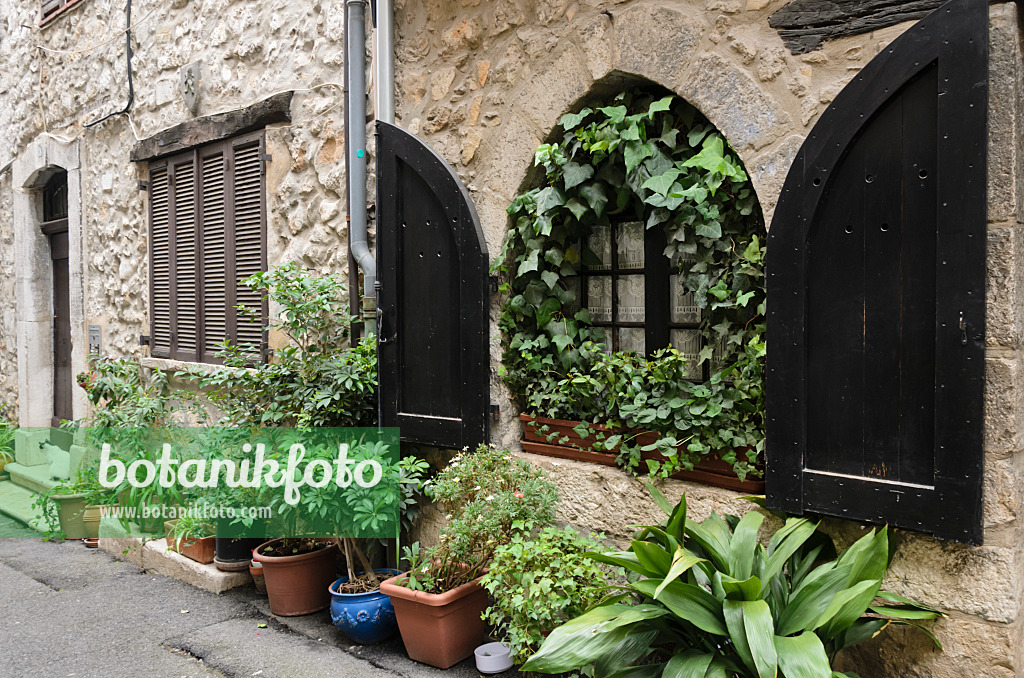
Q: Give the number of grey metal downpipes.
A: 2